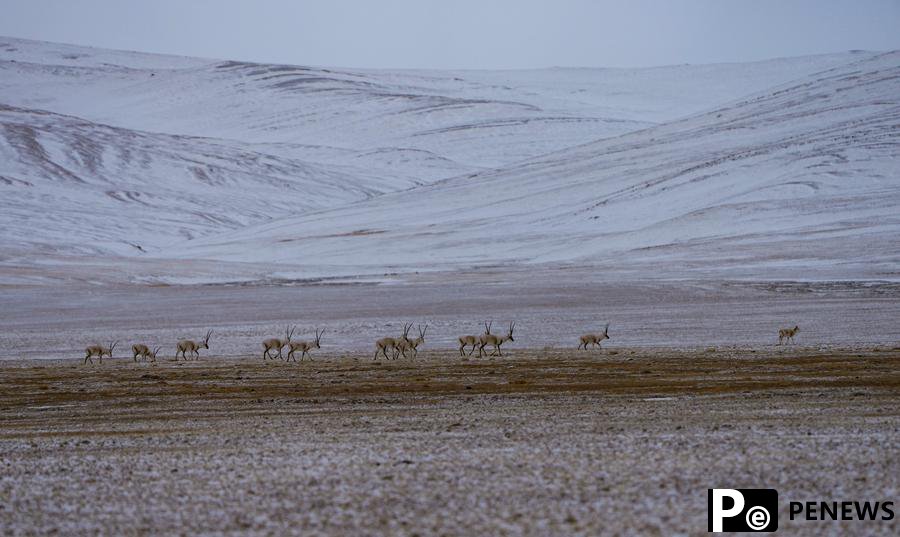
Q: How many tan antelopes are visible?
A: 11